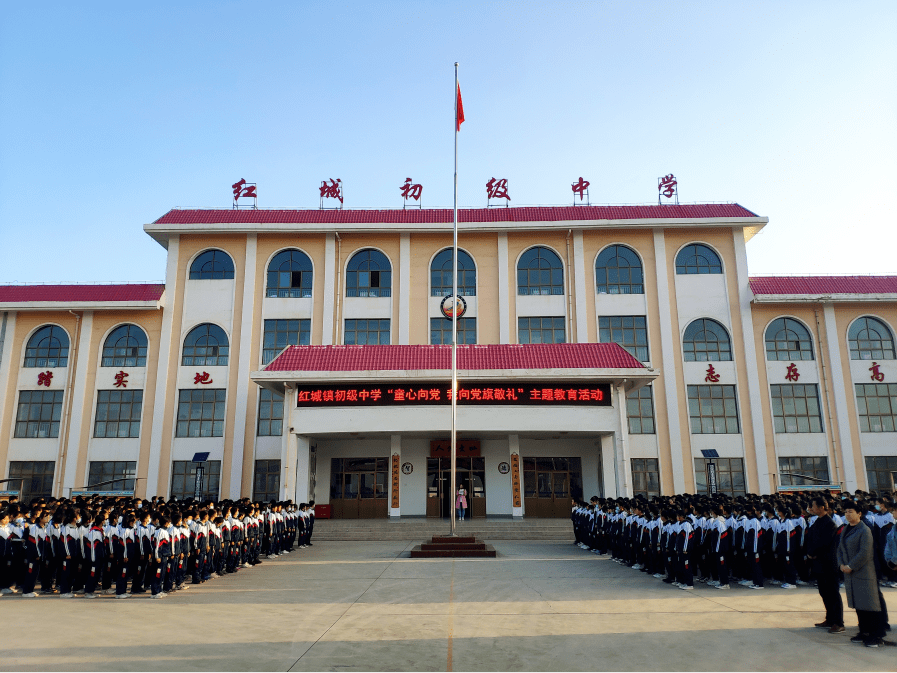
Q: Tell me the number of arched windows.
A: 13